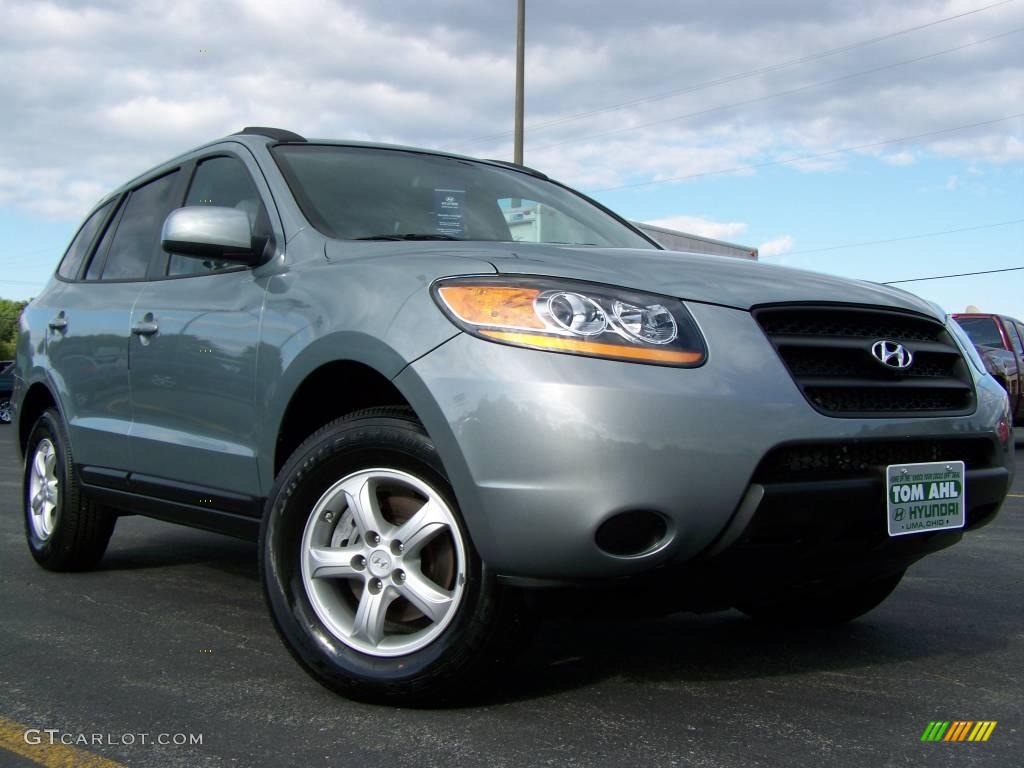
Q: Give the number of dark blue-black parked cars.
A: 1